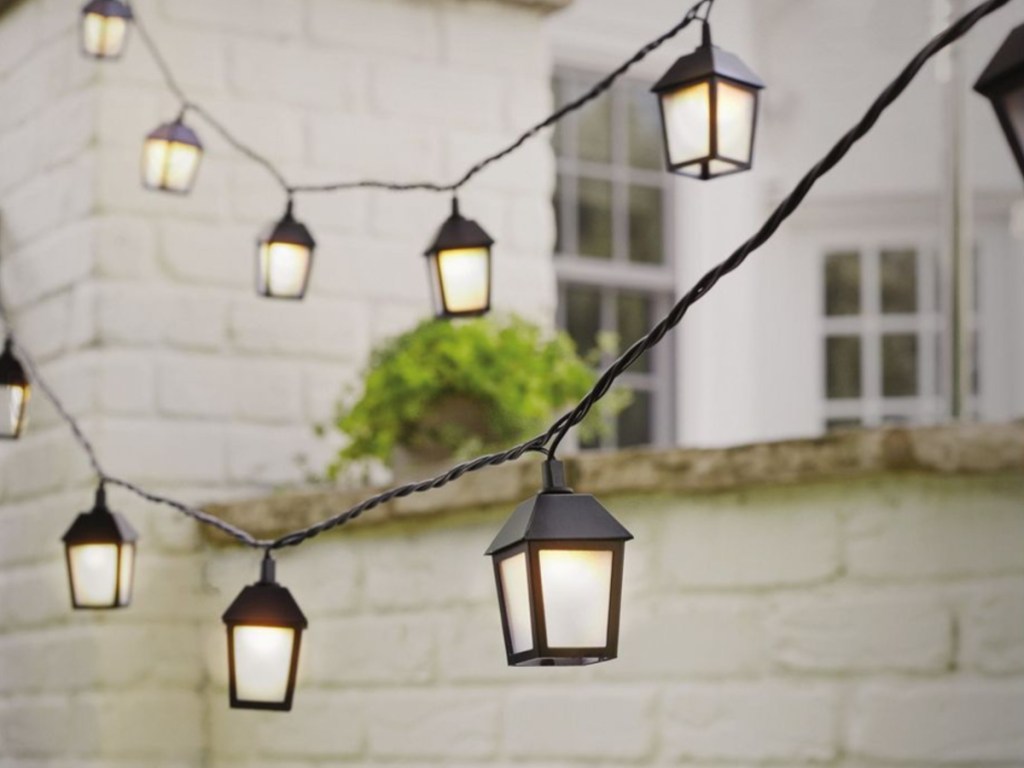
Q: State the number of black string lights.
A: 10